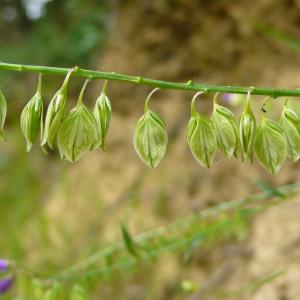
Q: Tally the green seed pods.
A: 11